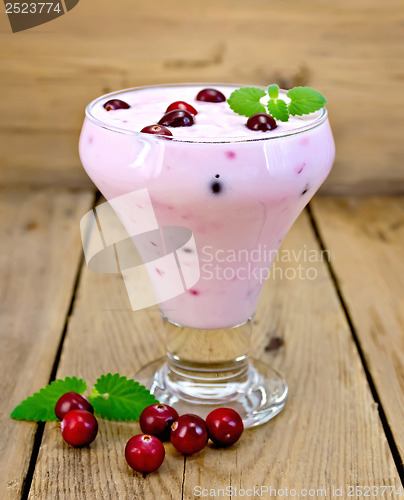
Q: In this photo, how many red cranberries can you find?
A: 12